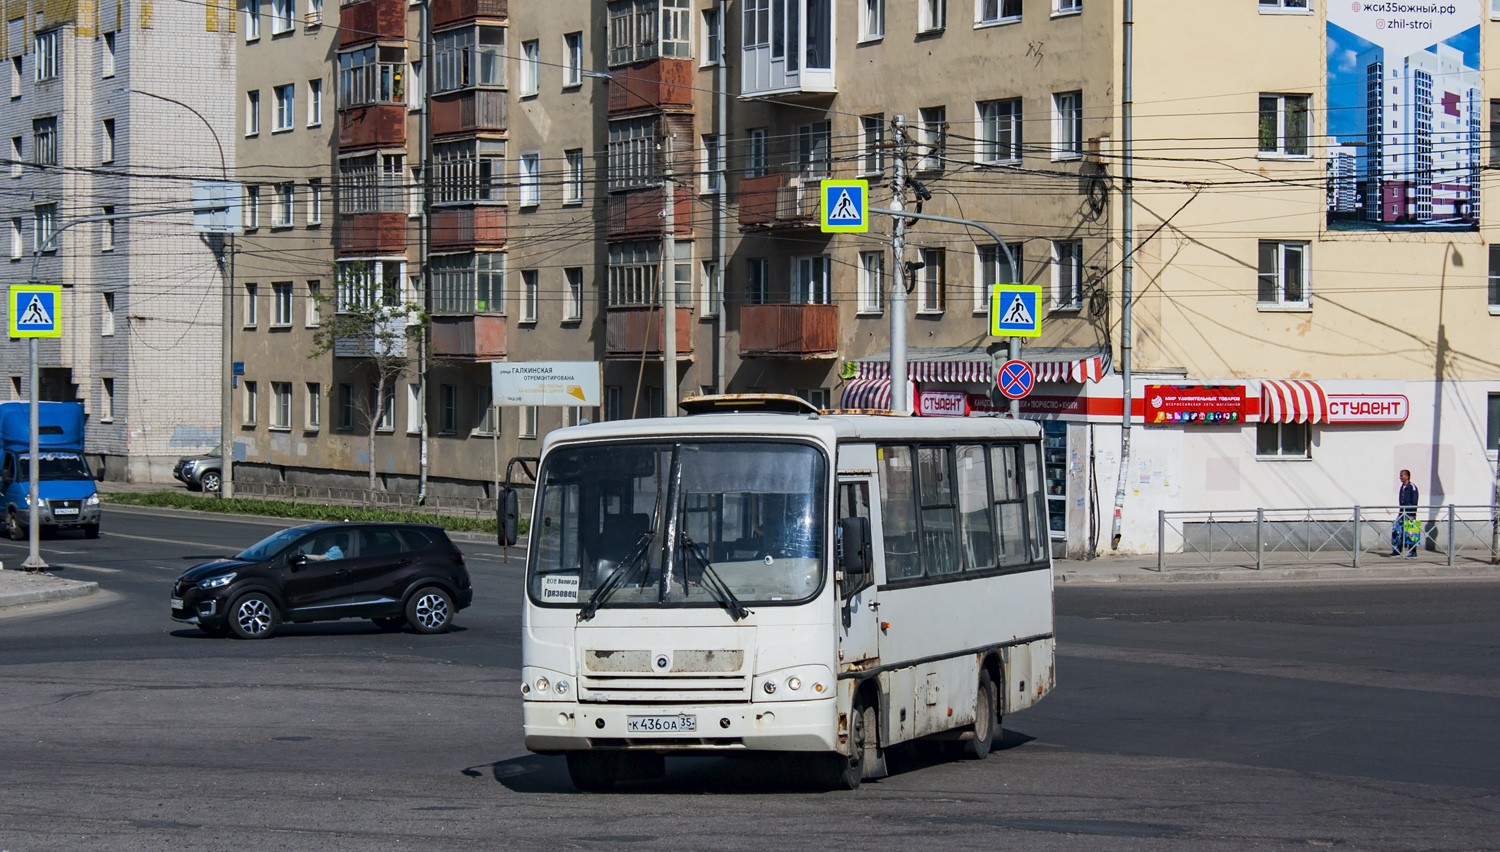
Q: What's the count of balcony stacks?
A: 4